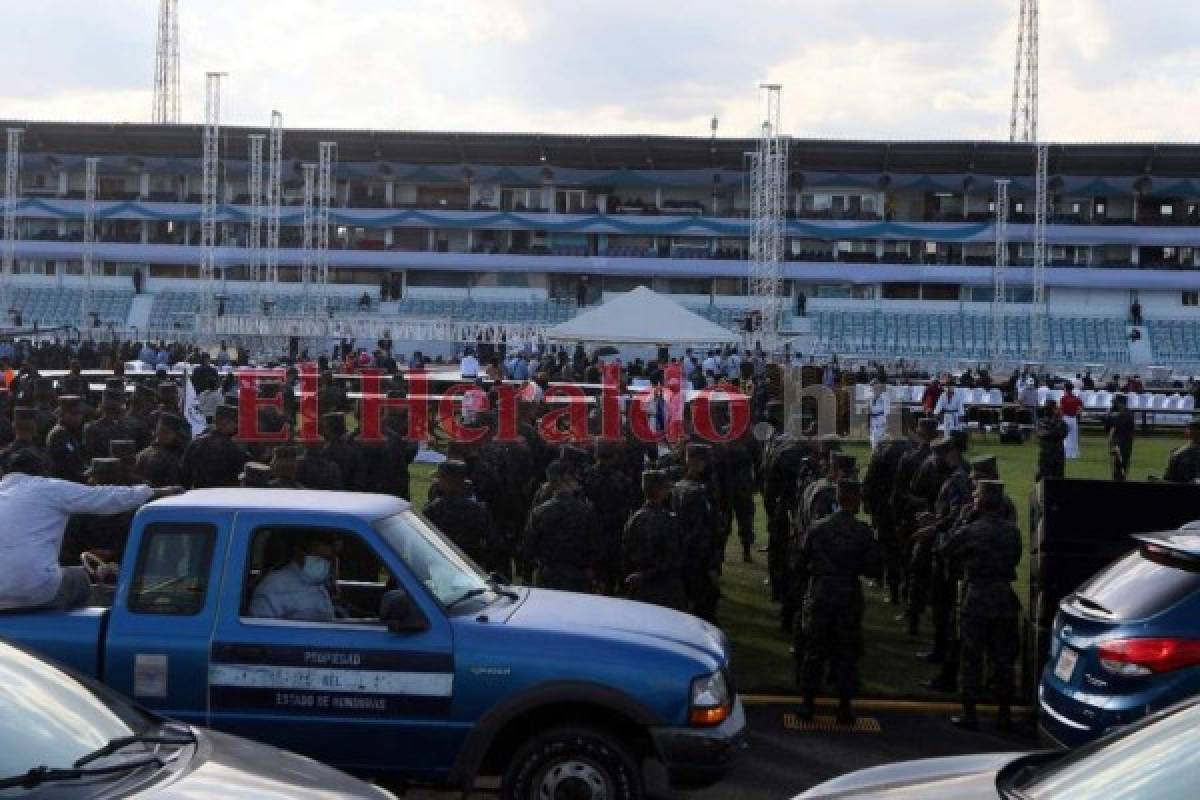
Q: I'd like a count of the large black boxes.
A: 1